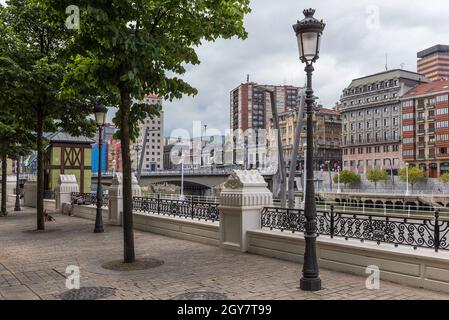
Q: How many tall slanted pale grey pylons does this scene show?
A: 3